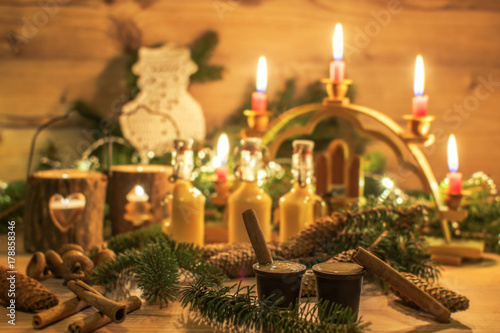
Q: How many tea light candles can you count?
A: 2